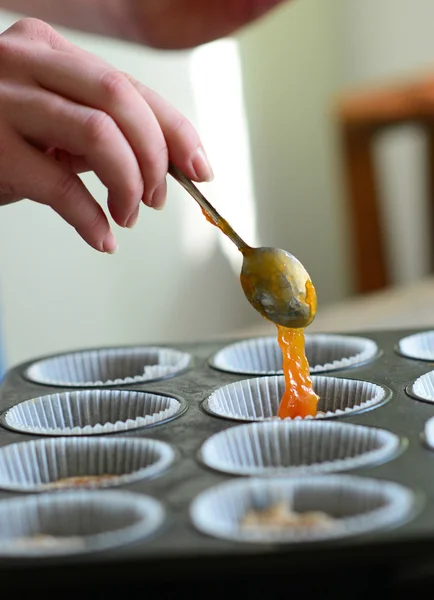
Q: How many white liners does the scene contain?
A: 11